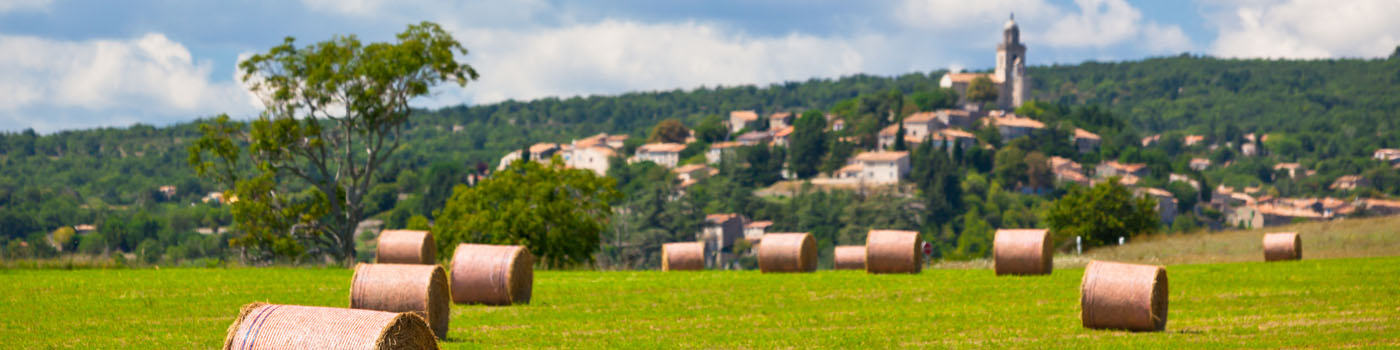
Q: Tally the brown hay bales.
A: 11